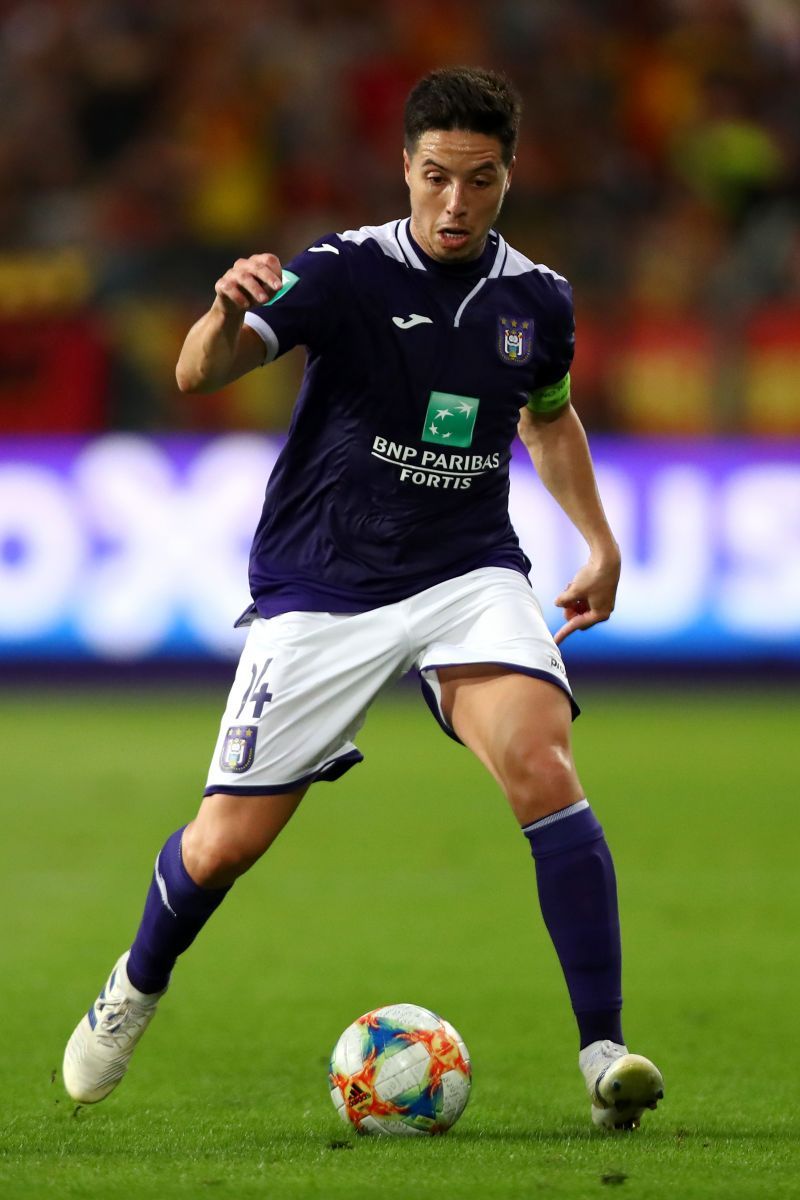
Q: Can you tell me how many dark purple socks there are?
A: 2